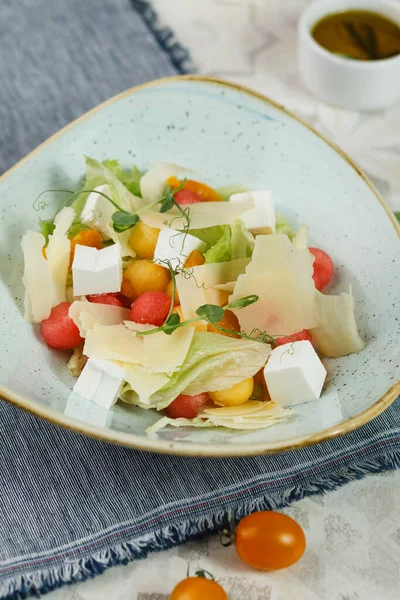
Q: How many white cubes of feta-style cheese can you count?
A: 6